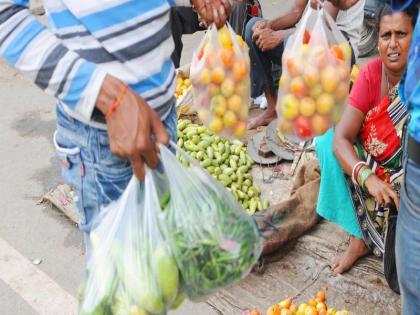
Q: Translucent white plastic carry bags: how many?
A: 4